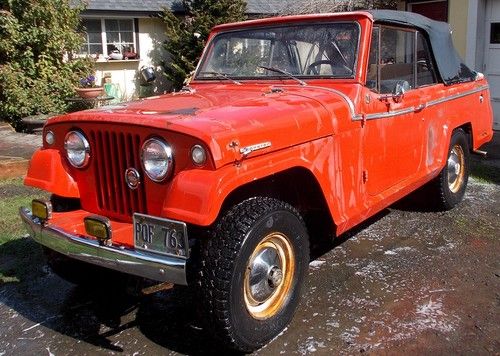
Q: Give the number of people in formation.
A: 0